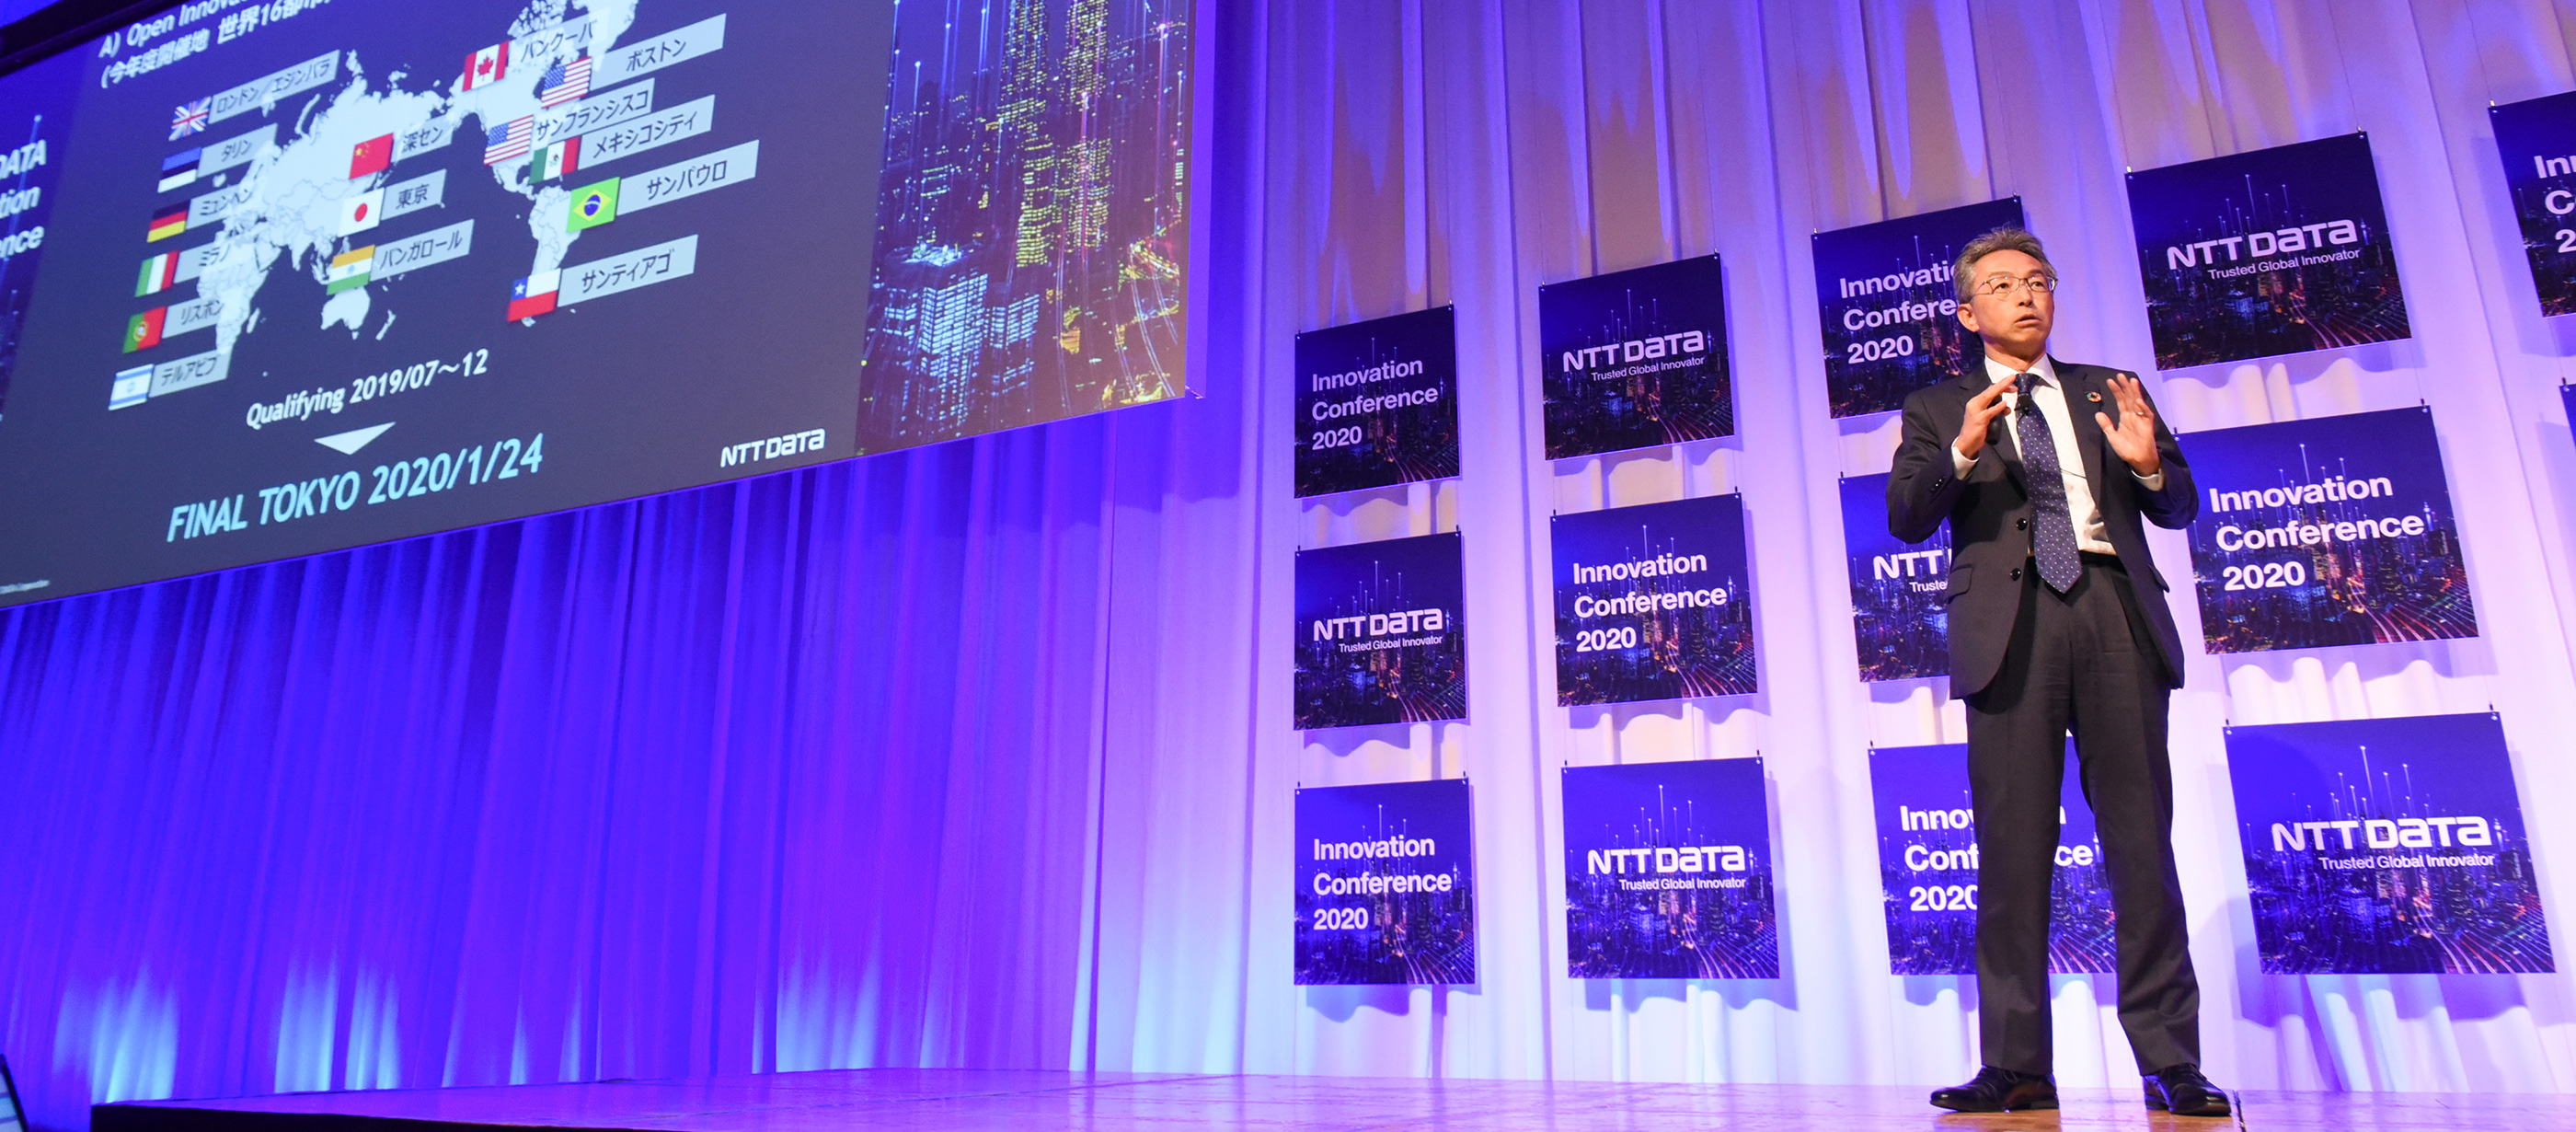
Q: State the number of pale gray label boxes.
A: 15